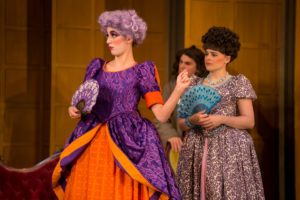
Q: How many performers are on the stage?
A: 3